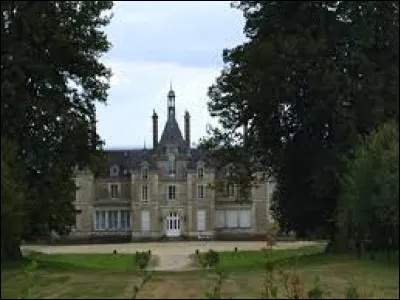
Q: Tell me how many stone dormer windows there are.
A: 4